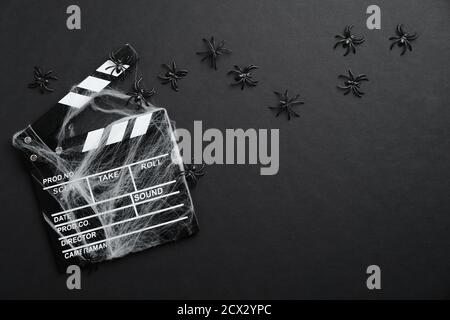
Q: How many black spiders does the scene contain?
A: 11